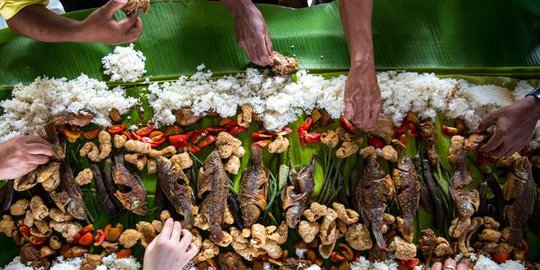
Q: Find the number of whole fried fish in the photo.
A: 10